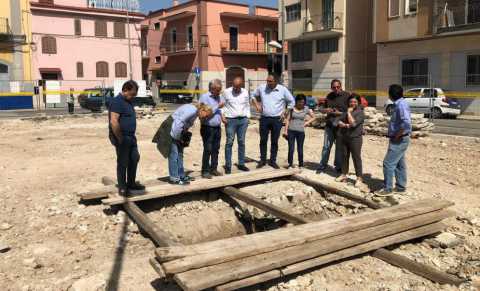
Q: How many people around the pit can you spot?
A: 9